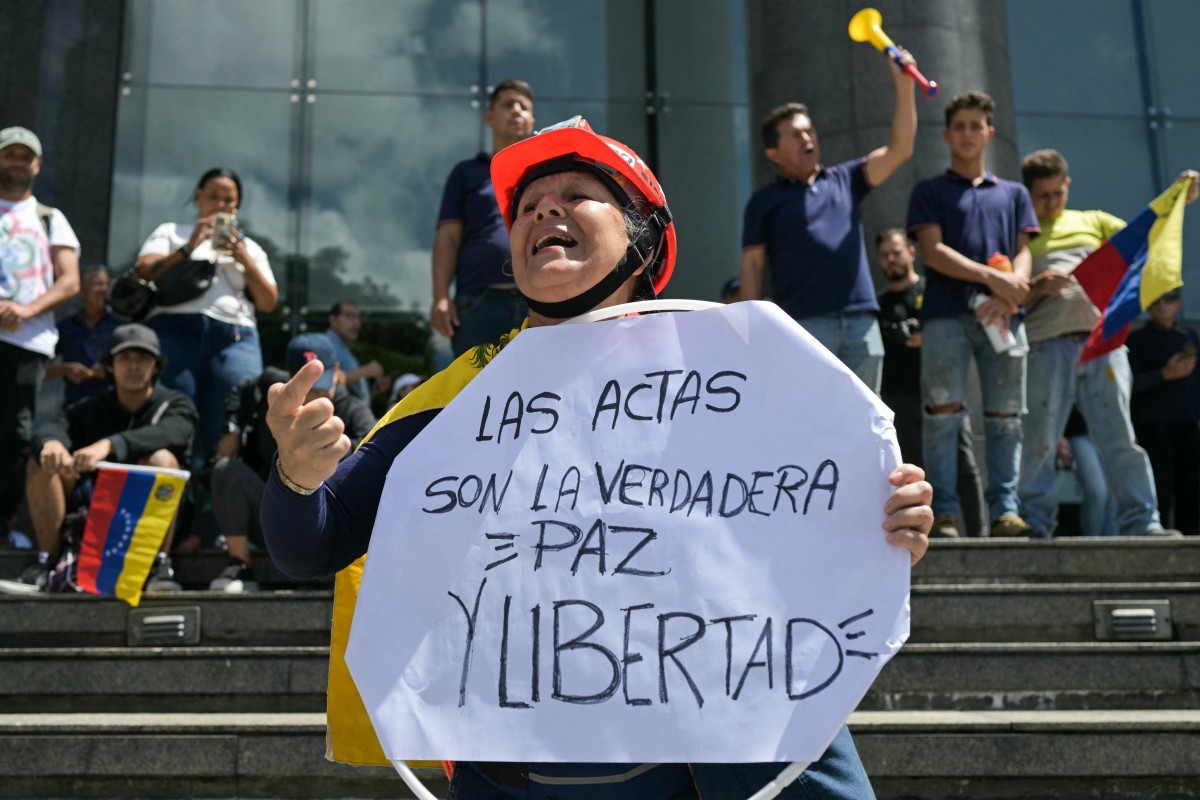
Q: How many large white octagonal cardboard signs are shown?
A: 1